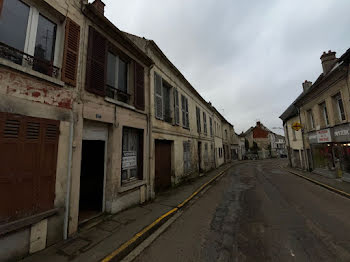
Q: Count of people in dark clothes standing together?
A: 0